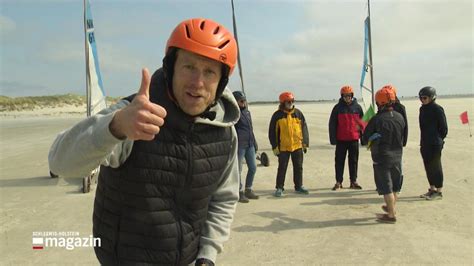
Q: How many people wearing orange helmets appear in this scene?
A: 5